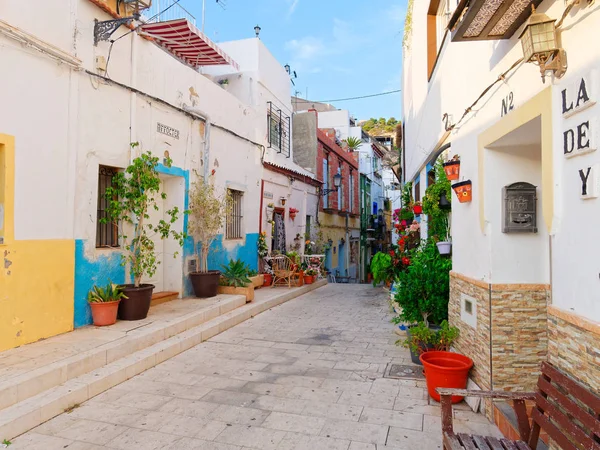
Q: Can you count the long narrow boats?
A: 0